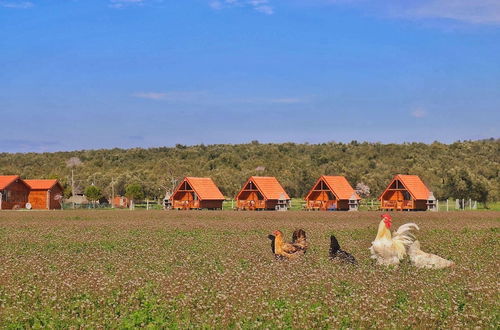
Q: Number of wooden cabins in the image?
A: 6